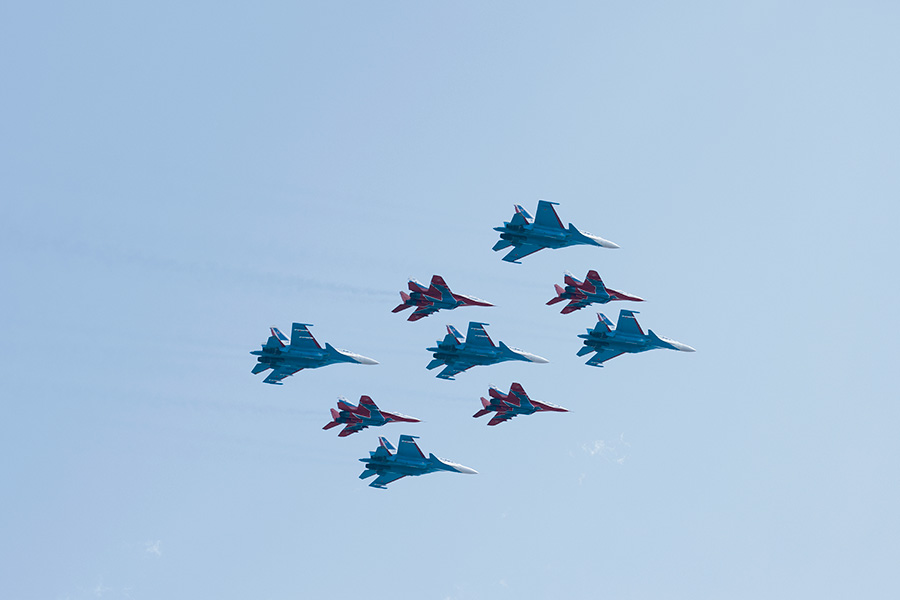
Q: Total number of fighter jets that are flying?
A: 9